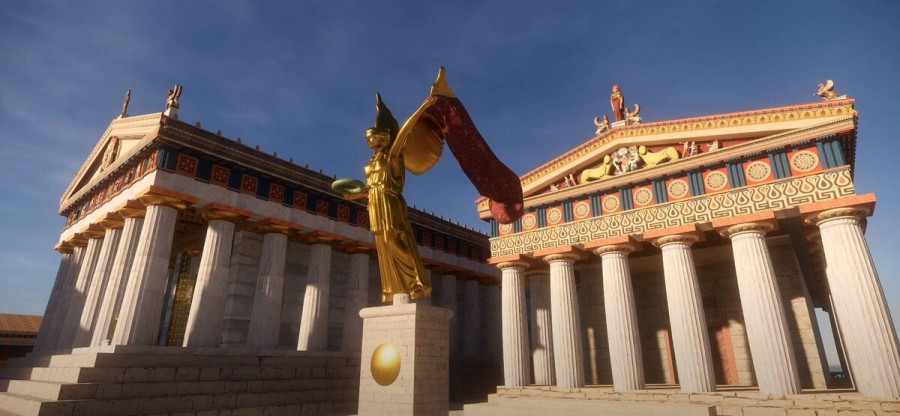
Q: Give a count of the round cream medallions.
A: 10